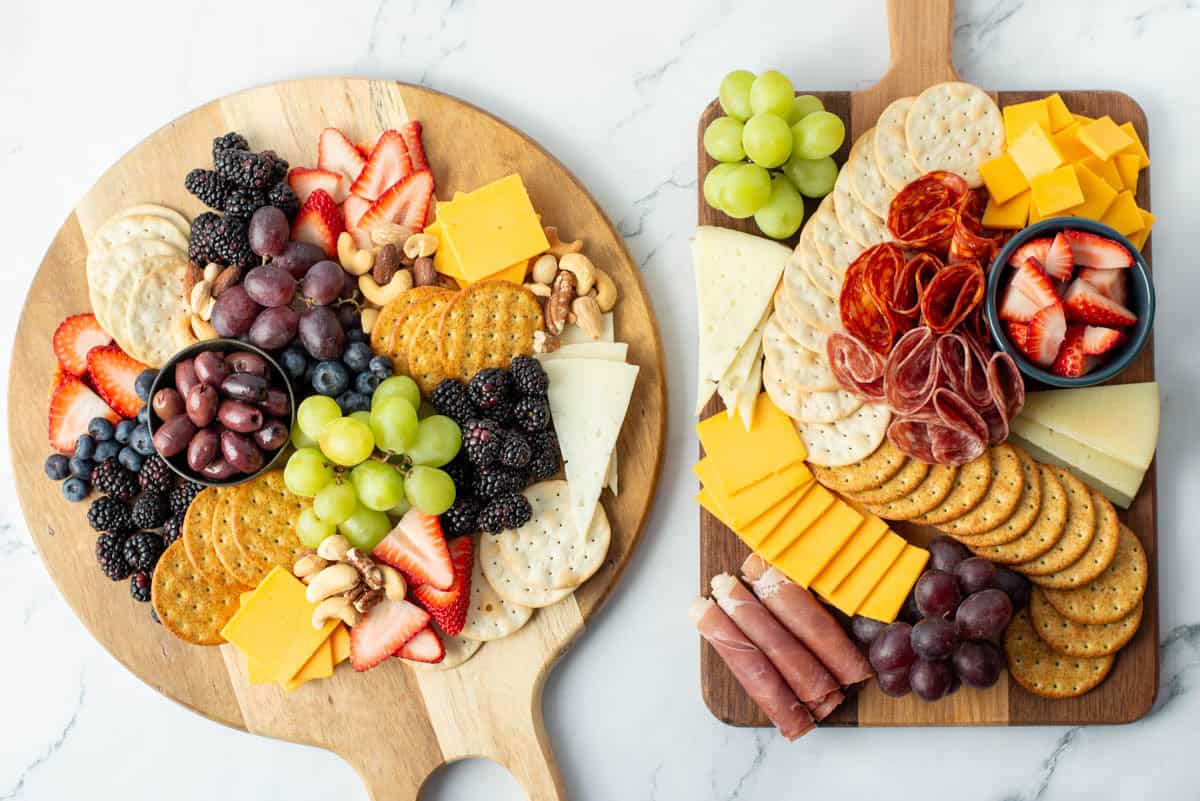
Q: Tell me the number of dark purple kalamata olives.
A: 13